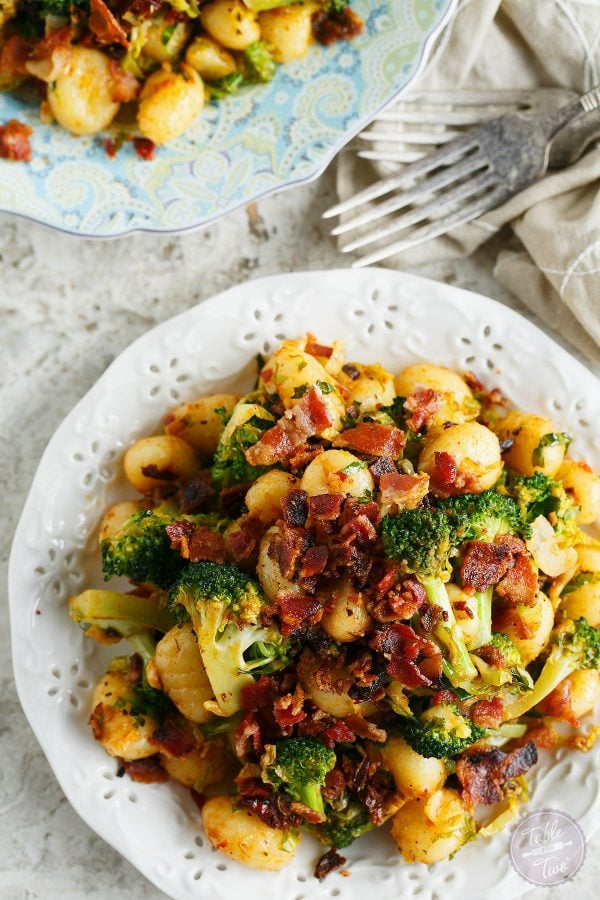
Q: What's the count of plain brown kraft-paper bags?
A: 0